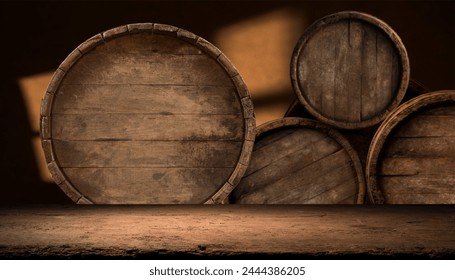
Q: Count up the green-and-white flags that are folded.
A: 0